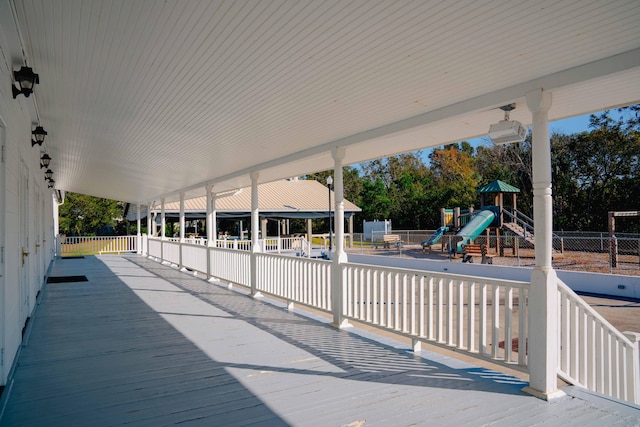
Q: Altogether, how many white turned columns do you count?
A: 8